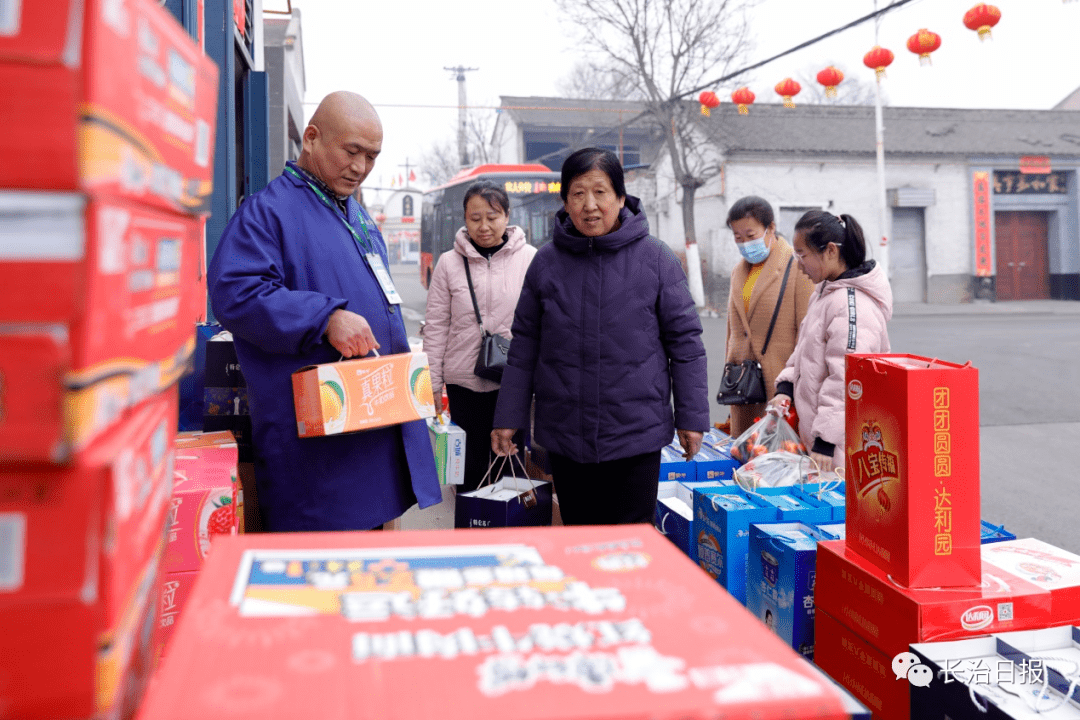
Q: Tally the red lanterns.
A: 7